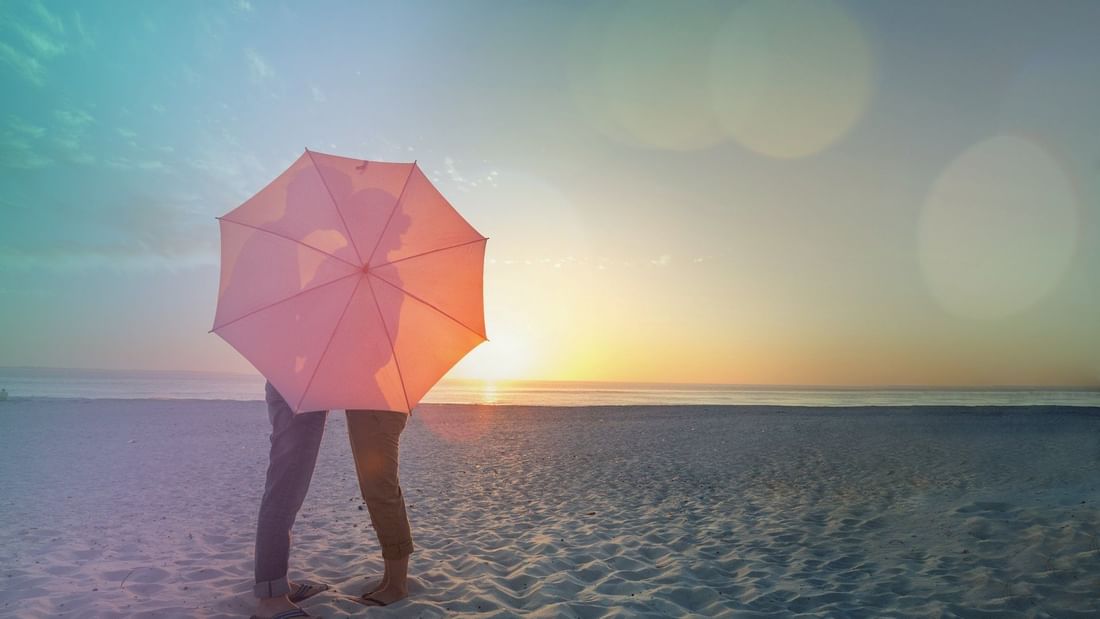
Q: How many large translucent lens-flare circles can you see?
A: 3